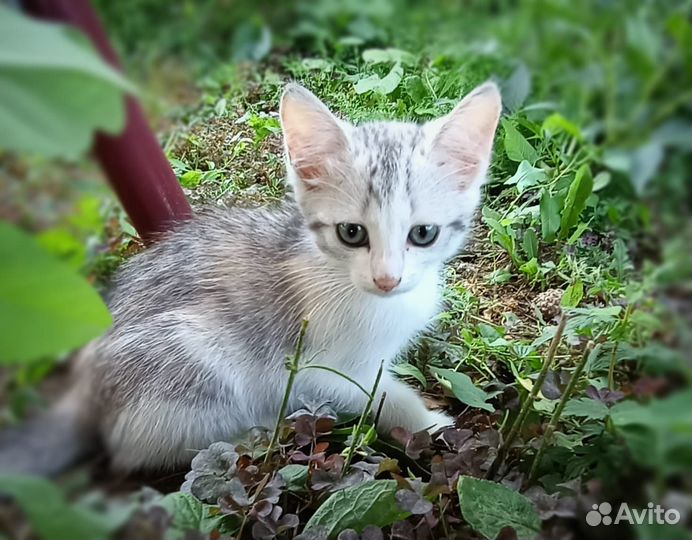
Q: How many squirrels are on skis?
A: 0